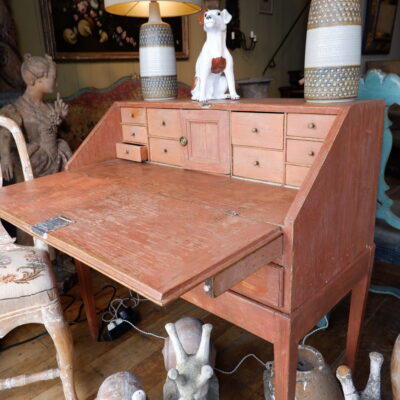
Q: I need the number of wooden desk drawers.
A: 11